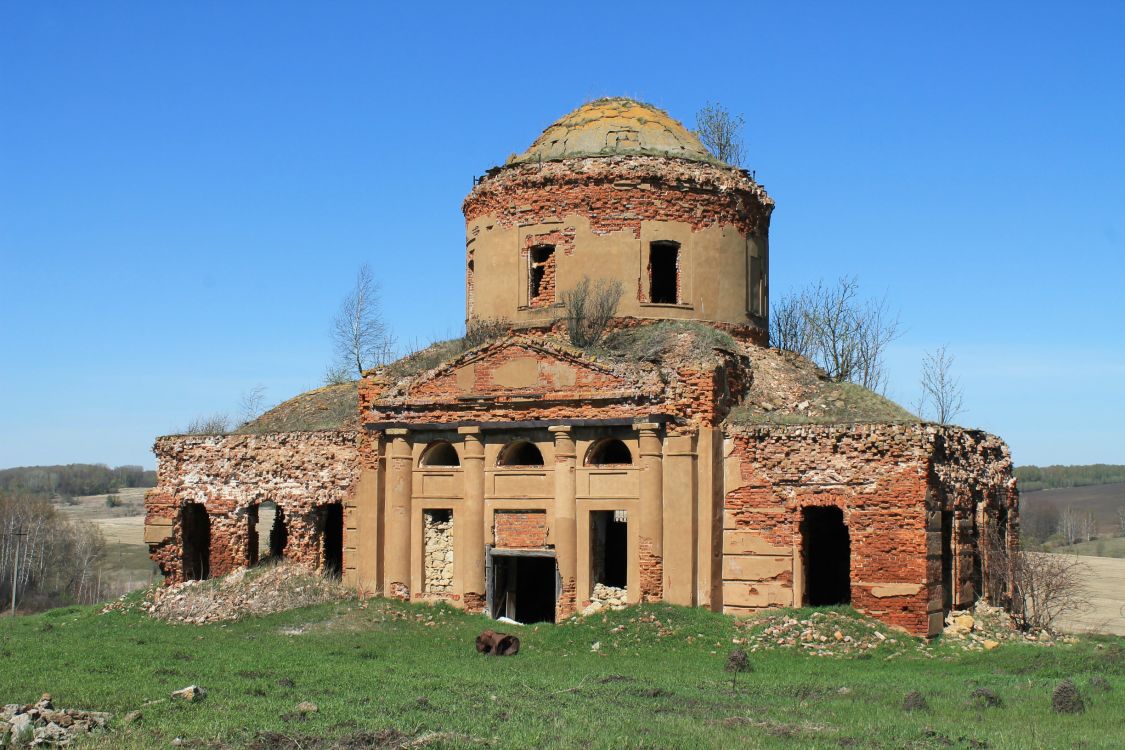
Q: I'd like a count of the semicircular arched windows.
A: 3